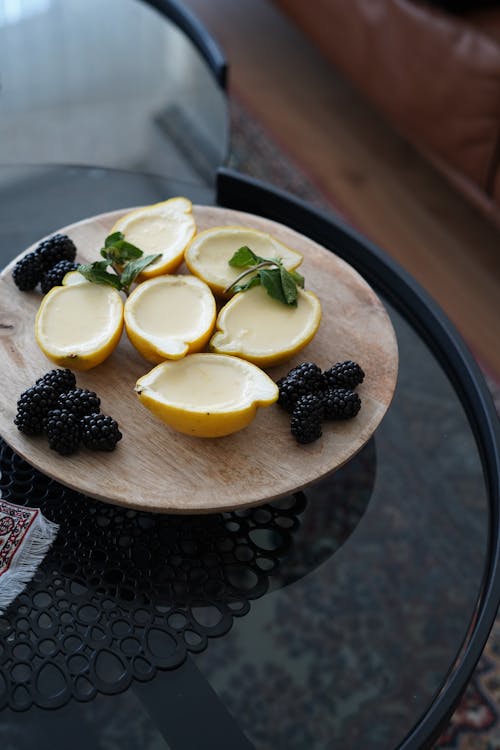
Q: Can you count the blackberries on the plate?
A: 13